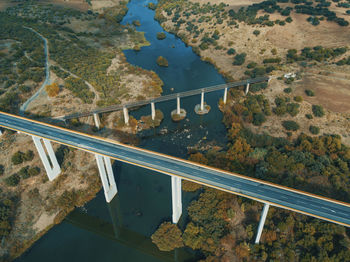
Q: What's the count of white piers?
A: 11